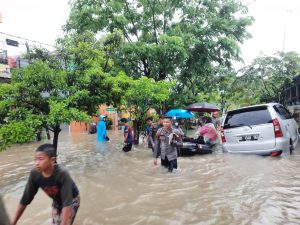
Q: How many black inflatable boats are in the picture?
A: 1